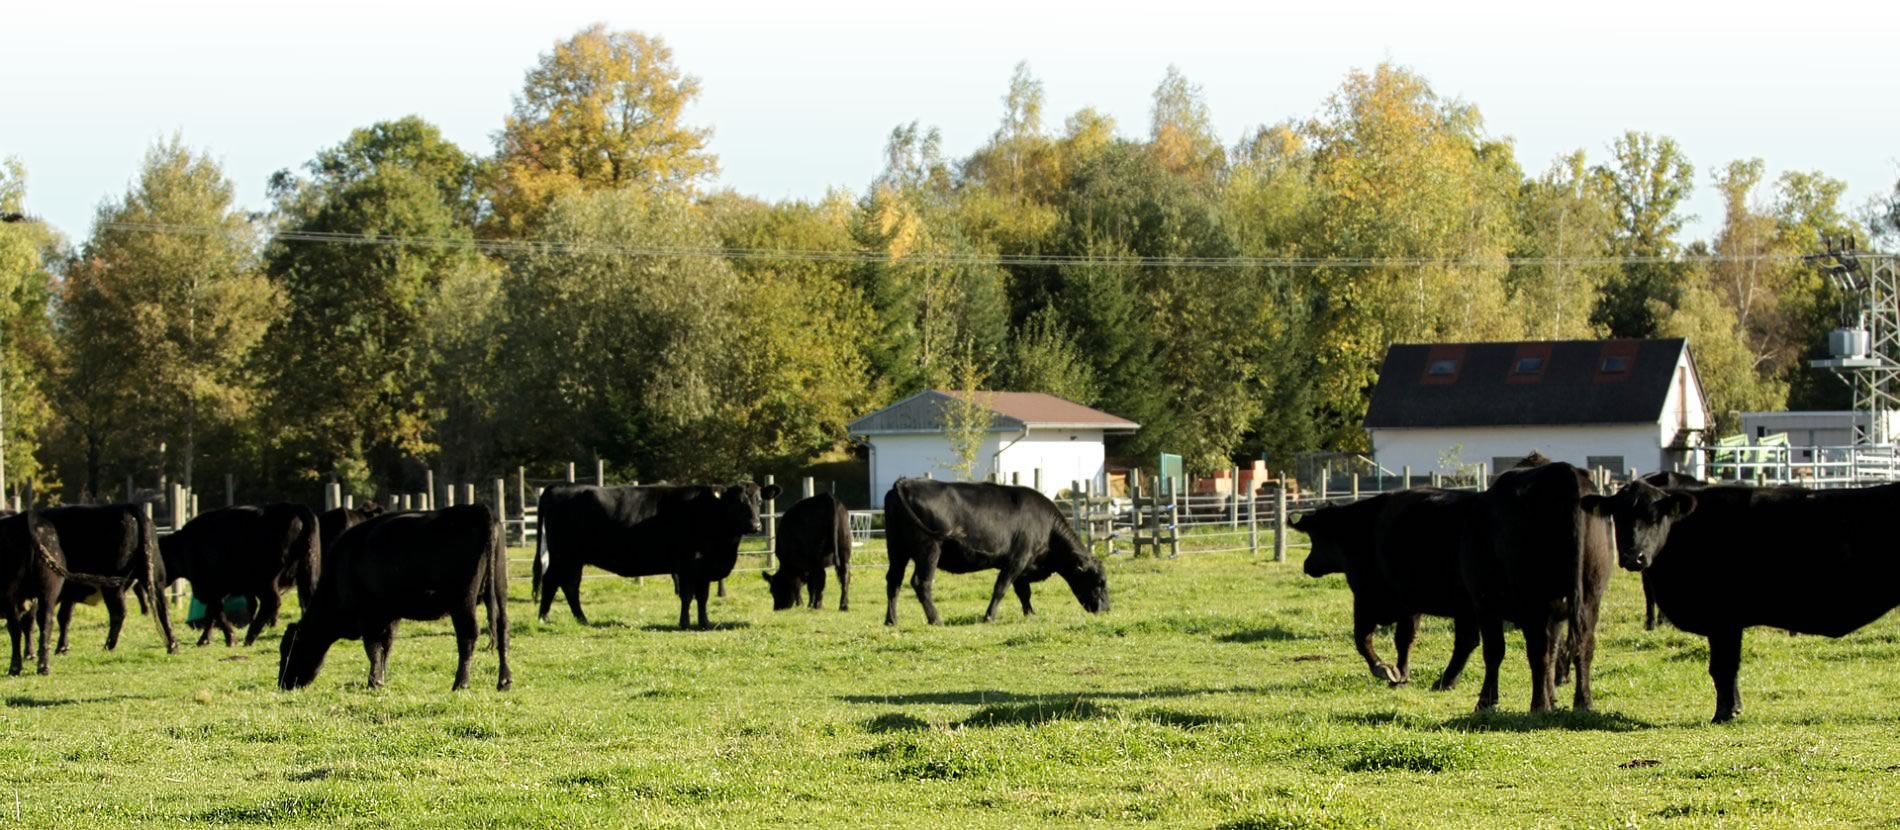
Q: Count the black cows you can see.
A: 12